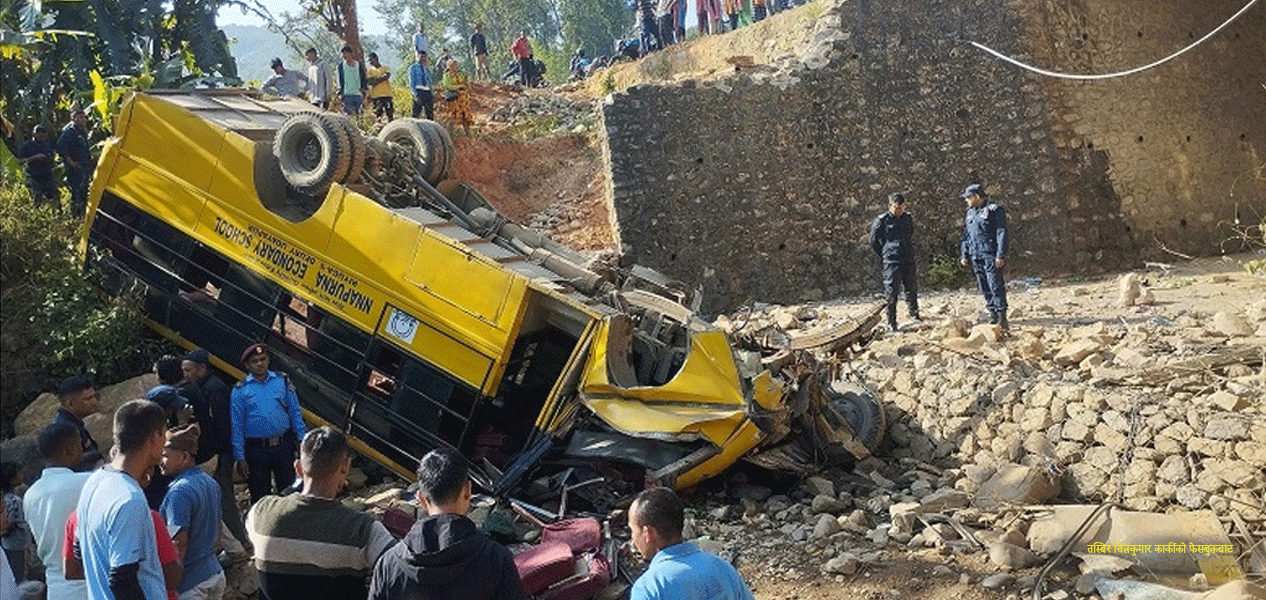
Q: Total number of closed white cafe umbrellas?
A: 0